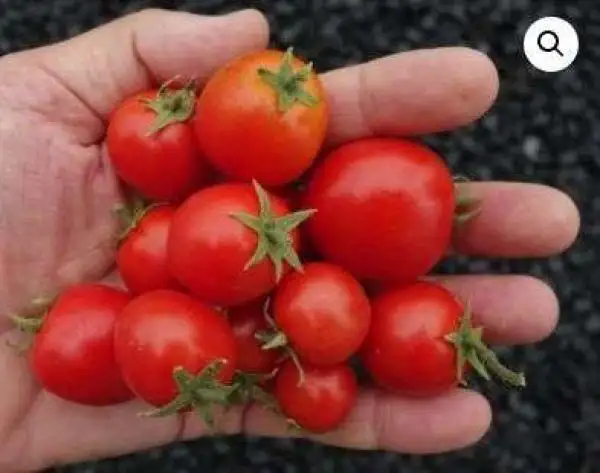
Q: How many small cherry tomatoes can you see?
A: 11